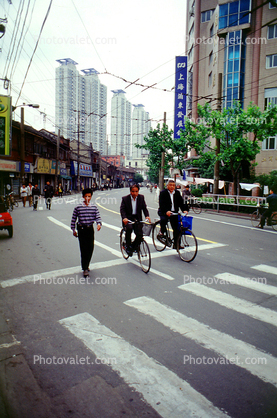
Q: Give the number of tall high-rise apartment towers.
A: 4